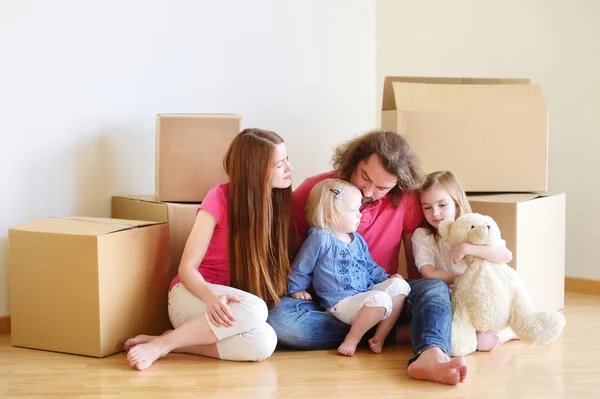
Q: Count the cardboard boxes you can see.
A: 5